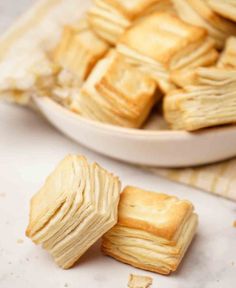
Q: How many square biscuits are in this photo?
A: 10